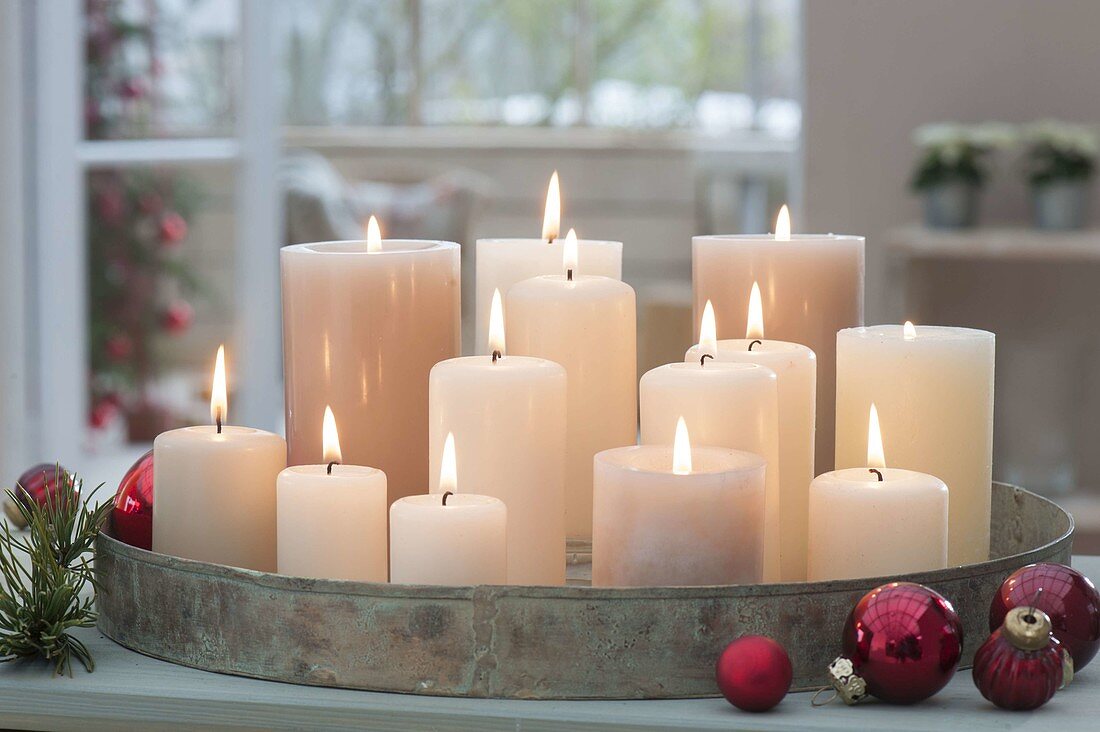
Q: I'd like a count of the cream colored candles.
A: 10